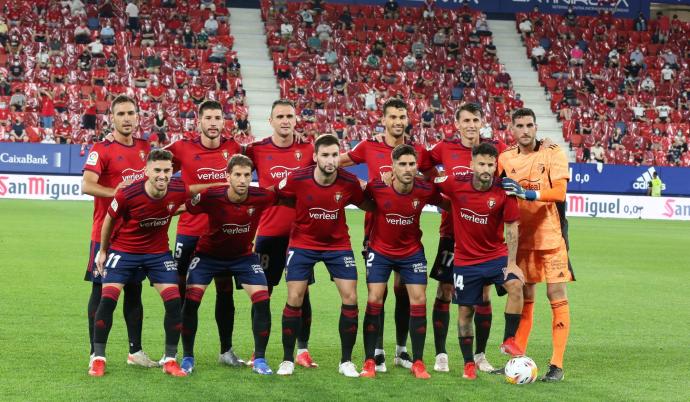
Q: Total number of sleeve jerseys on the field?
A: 11